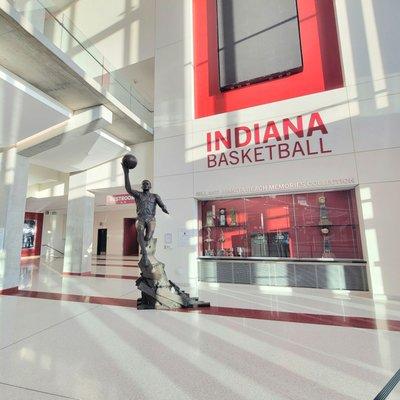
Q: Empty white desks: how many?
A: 0